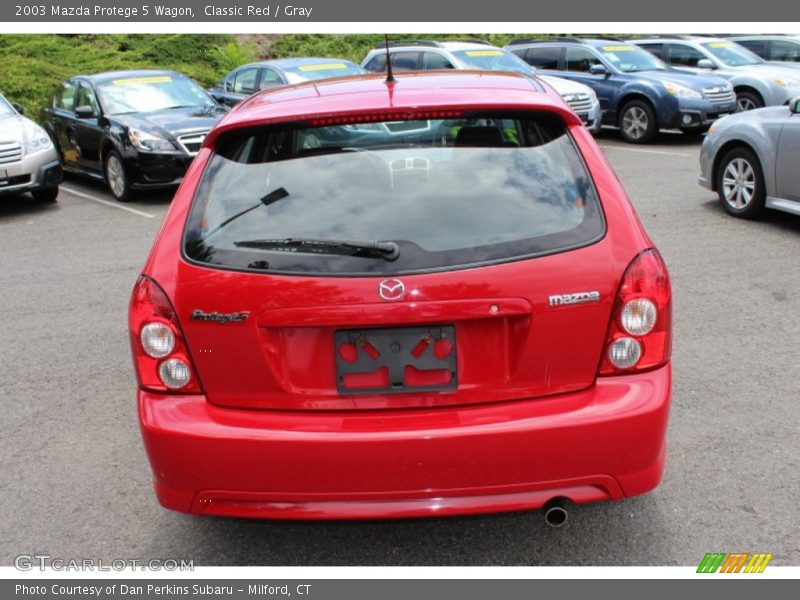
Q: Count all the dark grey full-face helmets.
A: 0